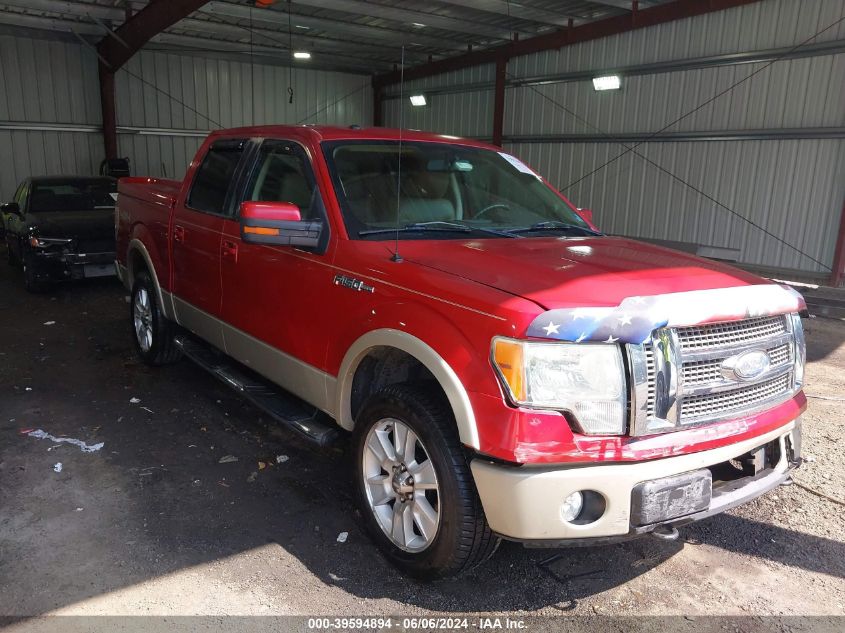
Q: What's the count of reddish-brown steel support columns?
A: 4